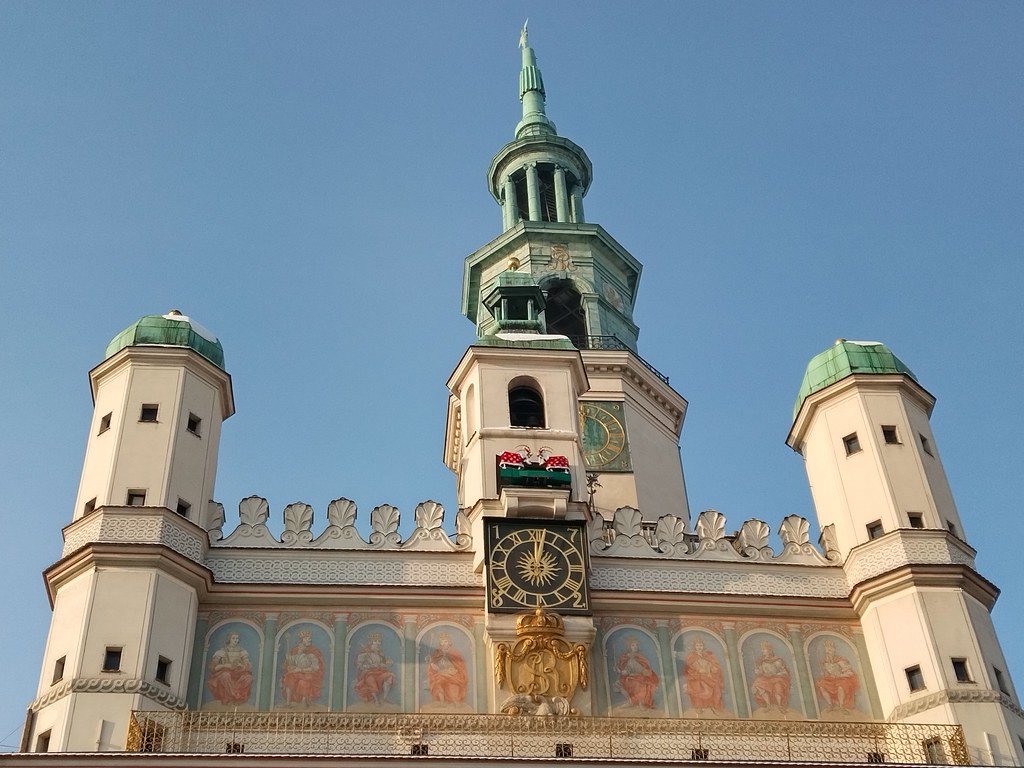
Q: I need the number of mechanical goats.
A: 2